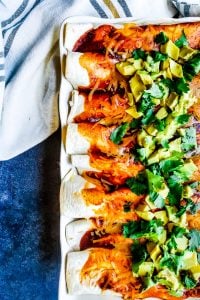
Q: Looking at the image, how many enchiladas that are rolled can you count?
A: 8